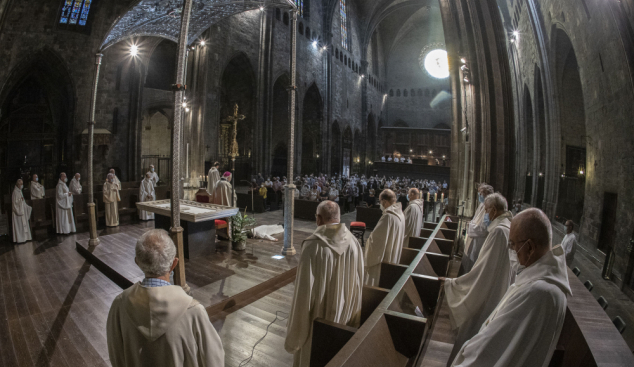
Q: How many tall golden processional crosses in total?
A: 1